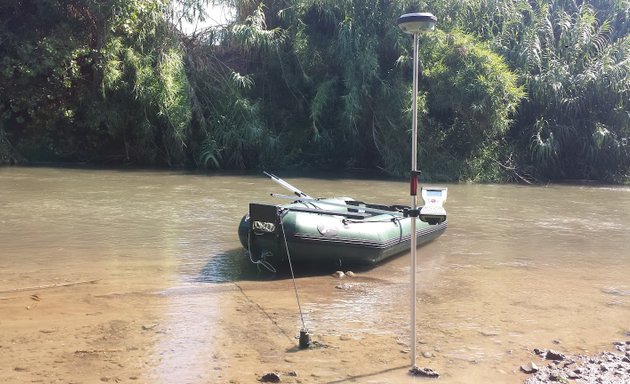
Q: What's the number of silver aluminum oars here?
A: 2